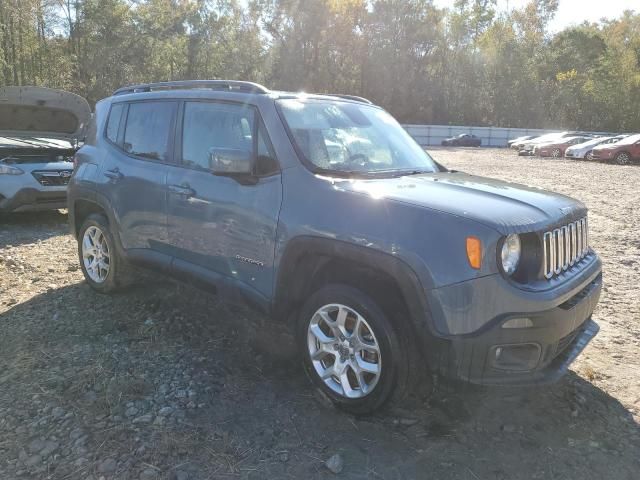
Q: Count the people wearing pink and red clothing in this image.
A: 0